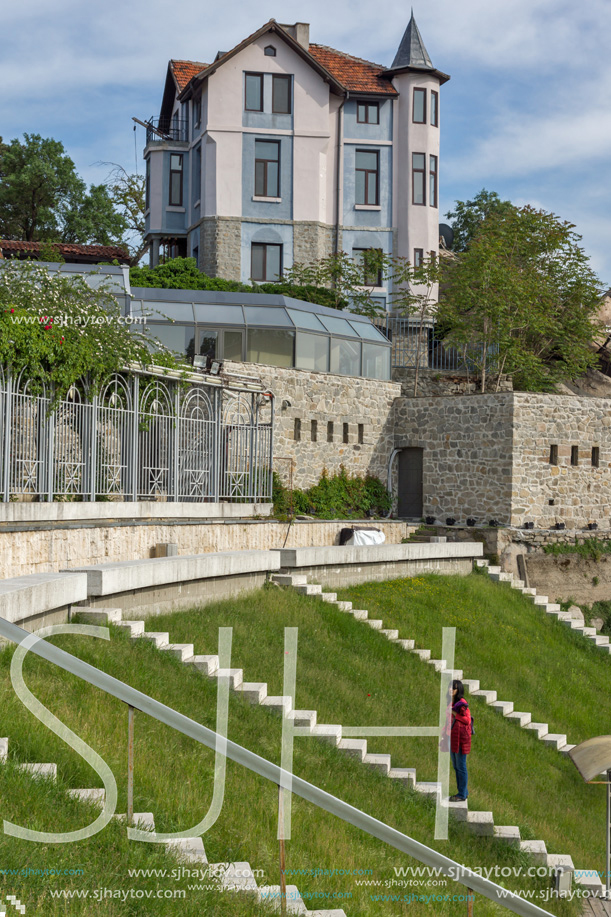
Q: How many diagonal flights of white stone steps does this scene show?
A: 4